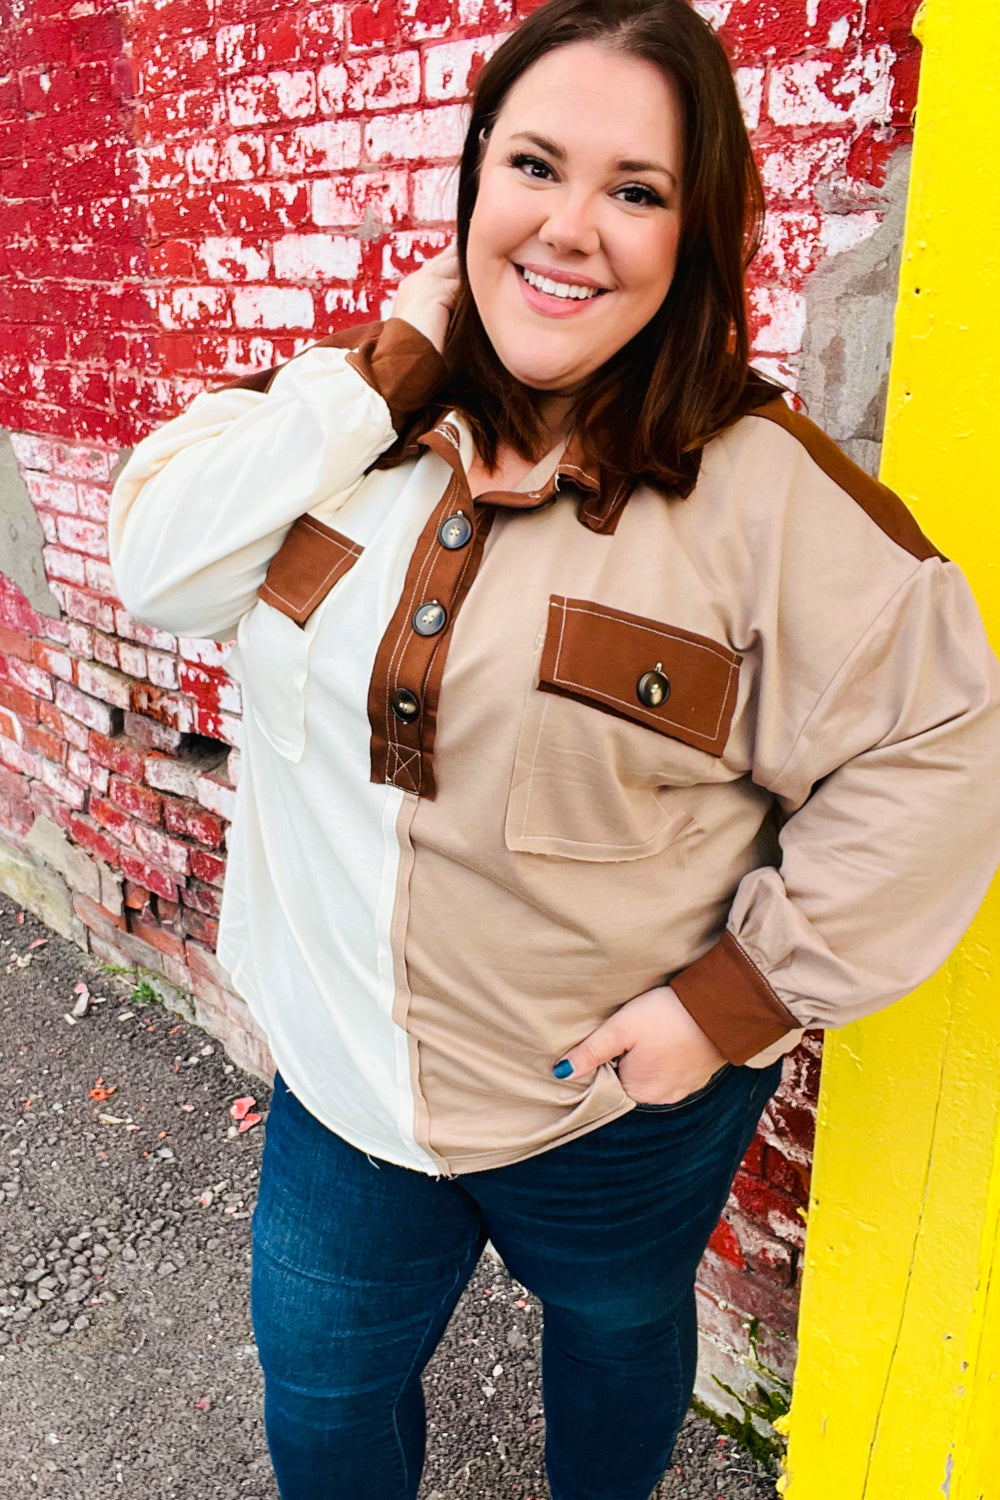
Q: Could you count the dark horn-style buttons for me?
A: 4